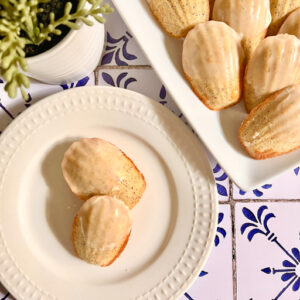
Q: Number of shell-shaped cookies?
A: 9